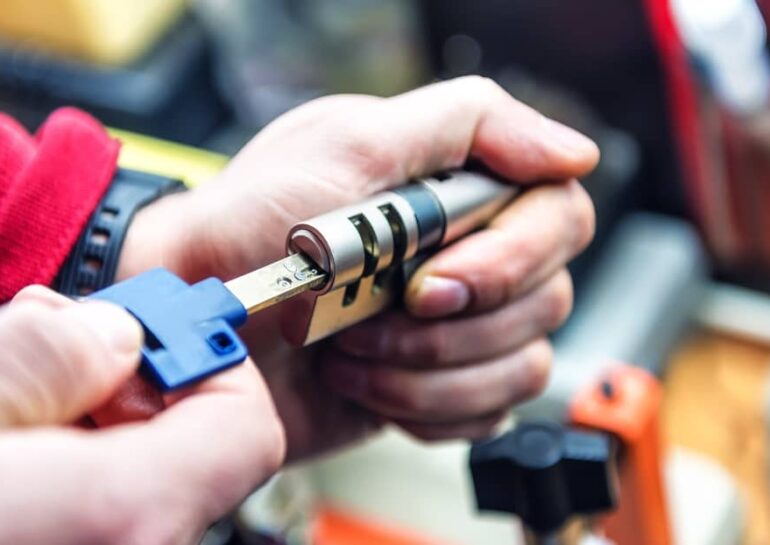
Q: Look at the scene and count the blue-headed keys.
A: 1